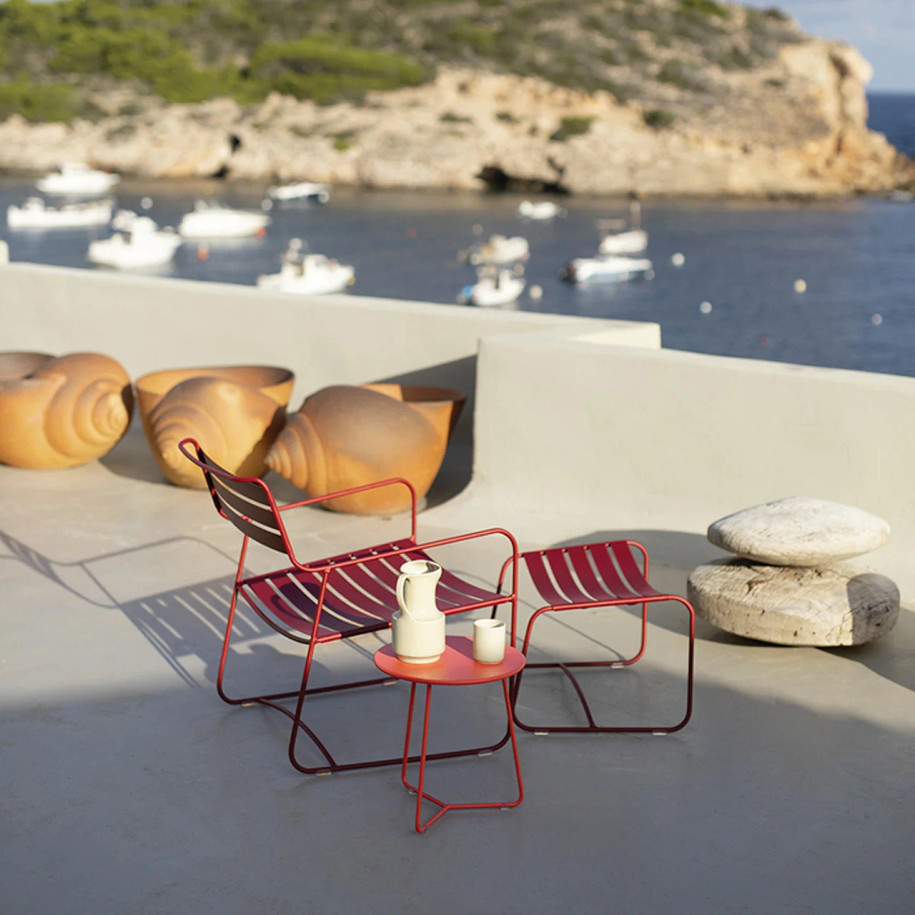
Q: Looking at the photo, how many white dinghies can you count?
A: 11